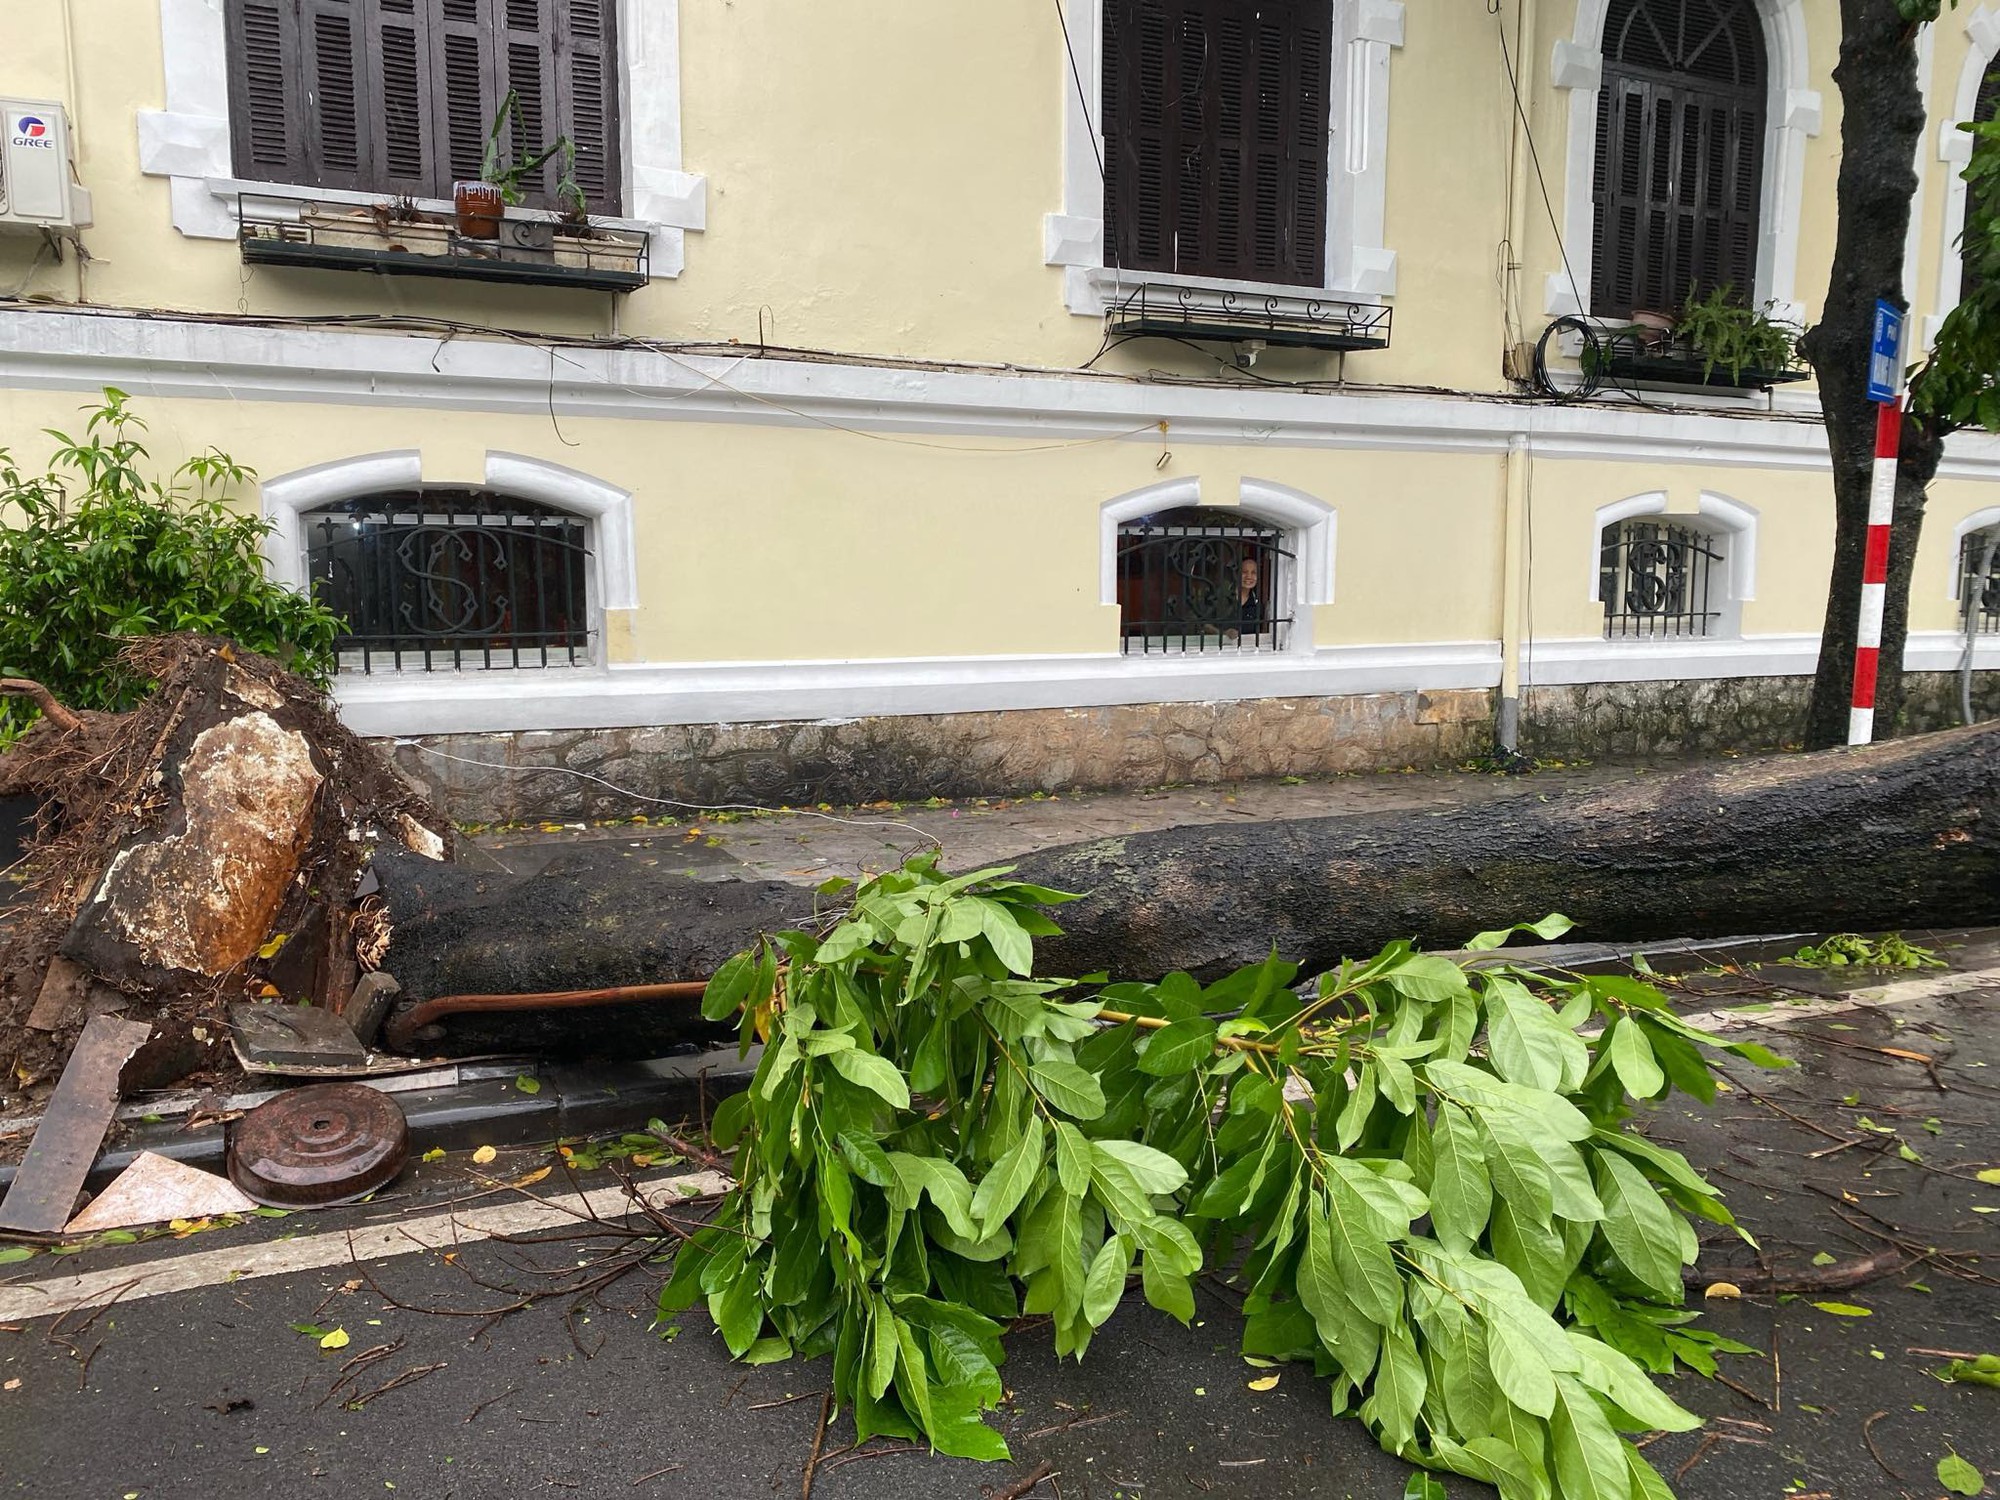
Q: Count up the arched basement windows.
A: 4